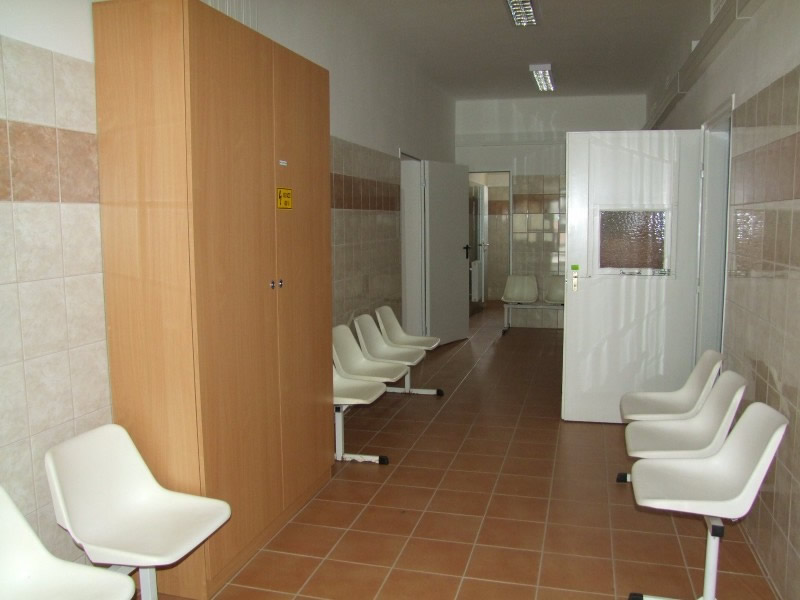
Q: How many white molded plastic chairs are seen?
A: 11